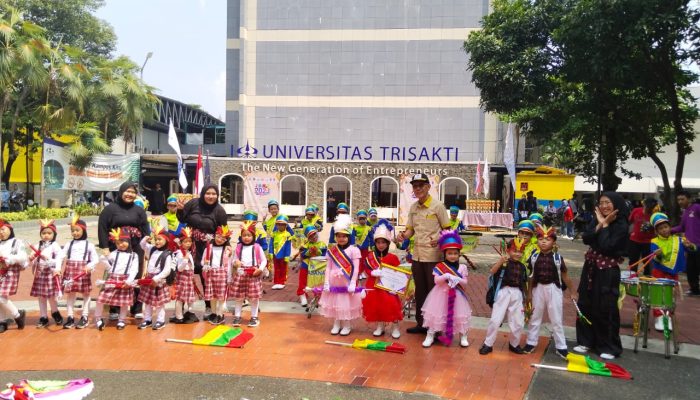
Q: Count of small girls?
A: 11